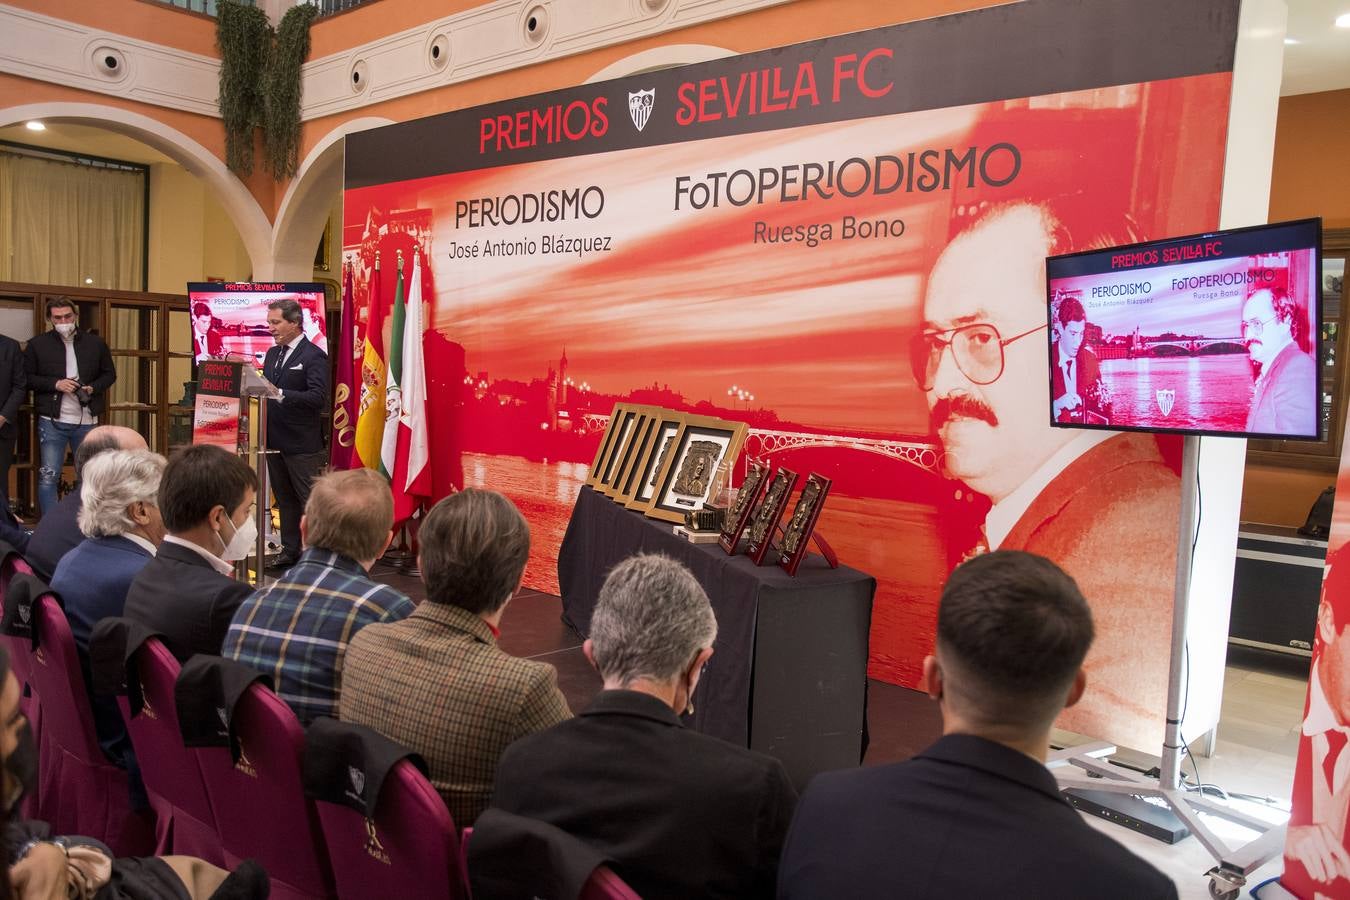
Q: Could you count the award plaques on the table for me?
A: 9